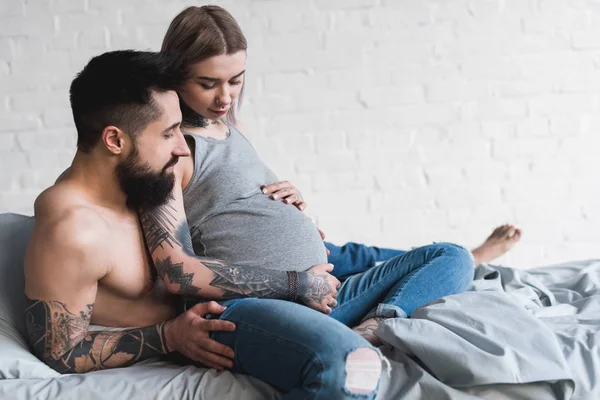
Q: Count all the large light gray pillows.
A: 1